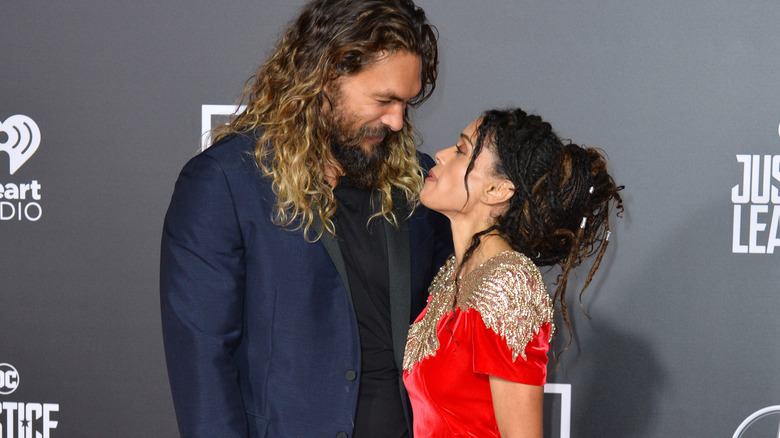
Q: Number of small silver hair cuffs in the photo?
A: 3